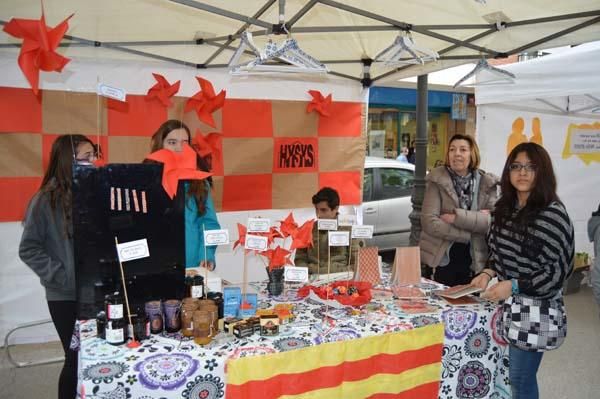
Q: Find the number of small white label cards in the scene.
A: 9